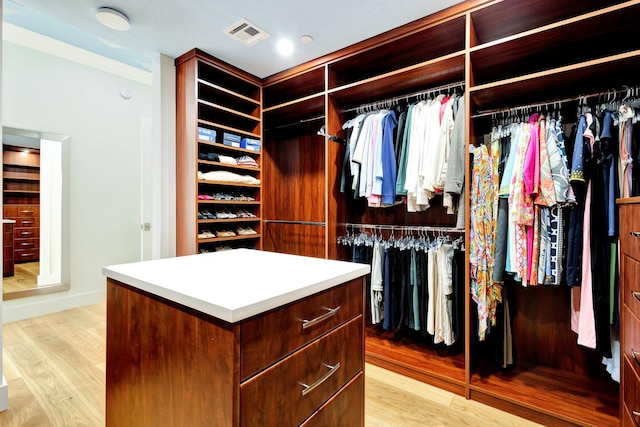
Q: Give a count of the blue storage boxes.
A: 3